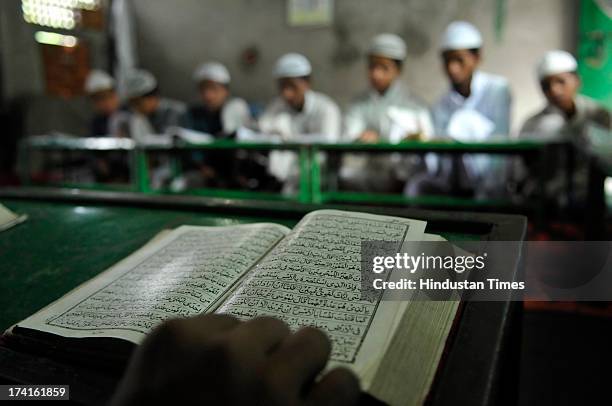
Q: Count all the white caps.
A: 7